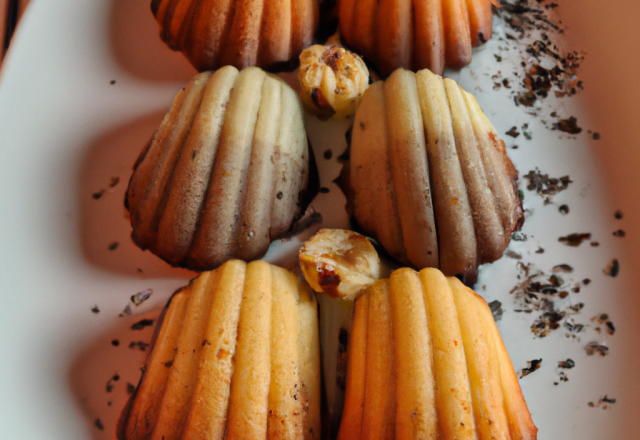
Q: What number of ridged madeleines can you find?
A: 6